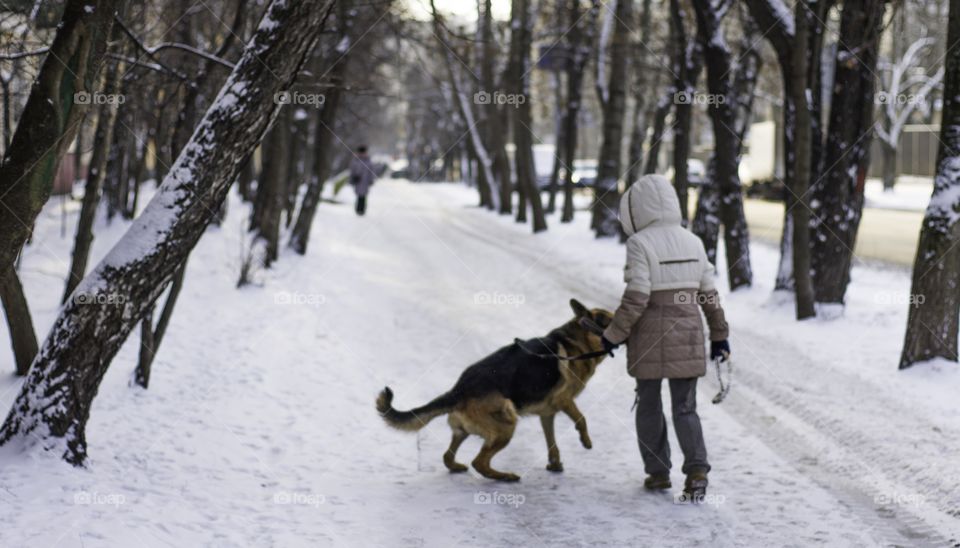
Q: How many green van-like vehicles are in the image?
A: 0